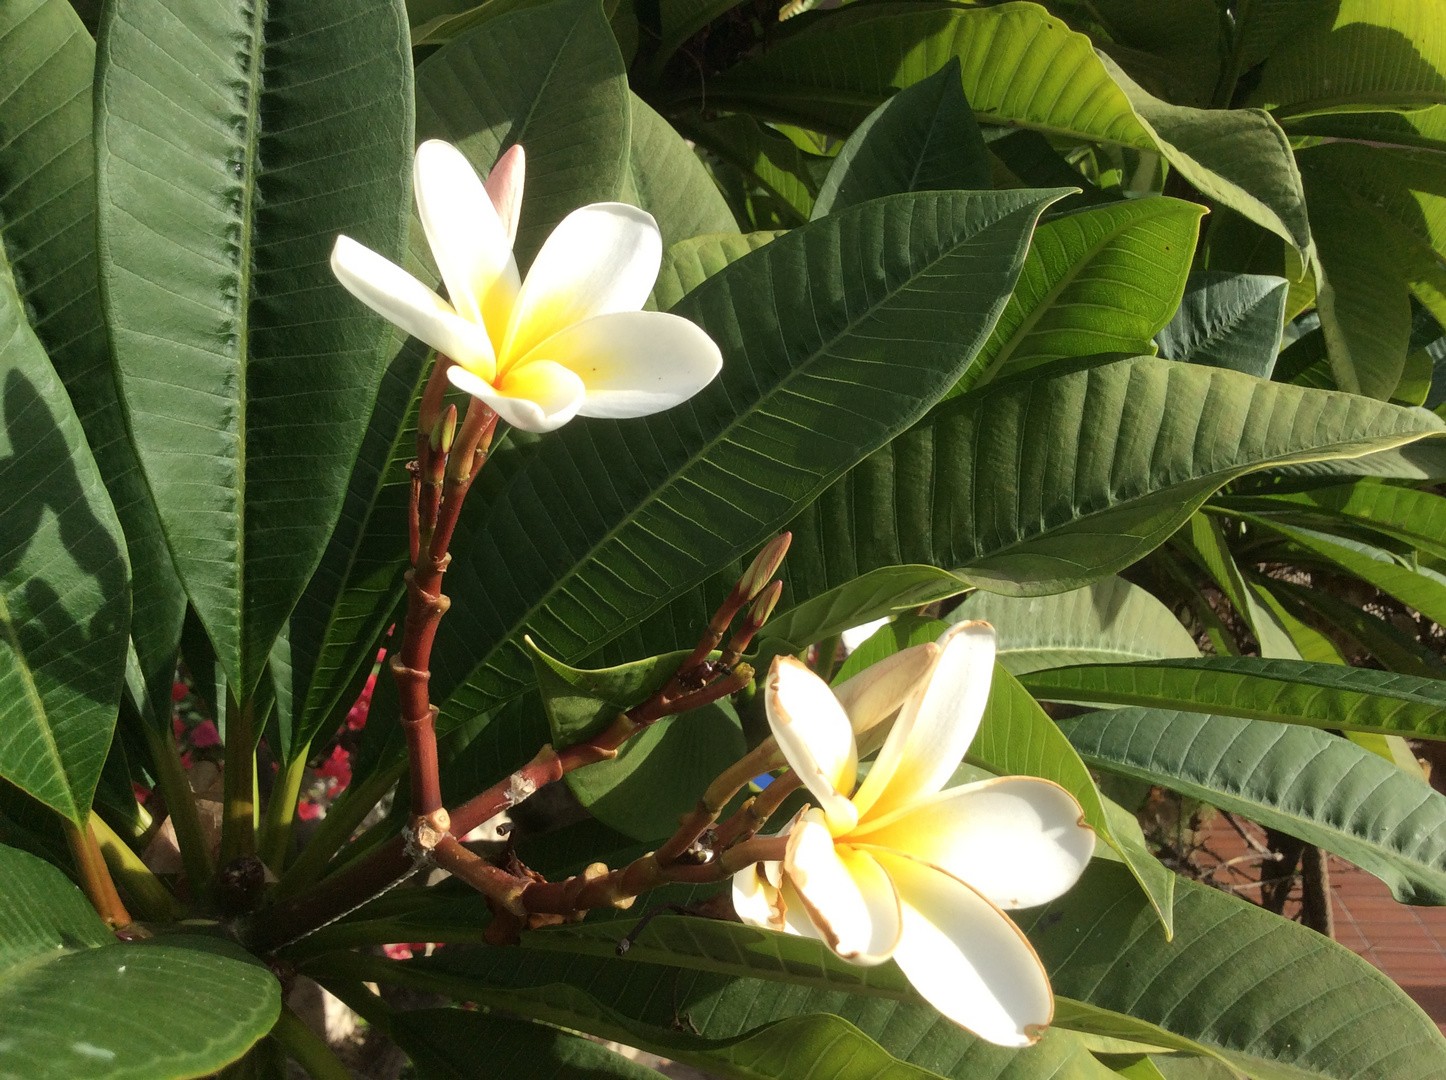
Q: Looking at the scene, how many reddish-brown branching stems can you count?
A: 3